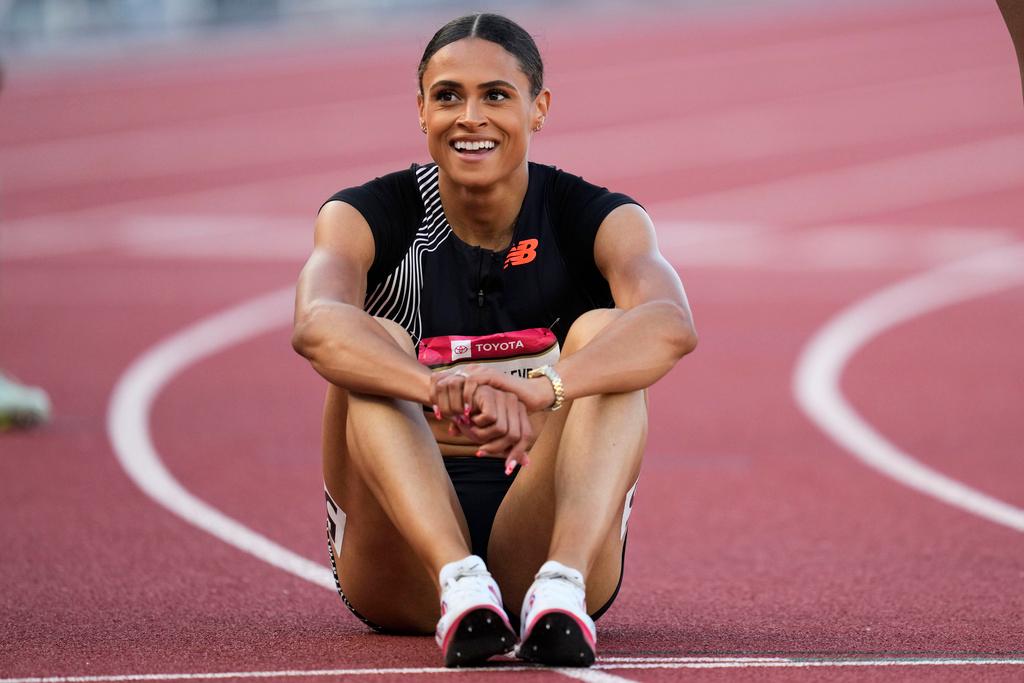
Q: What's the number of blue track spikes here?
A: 0